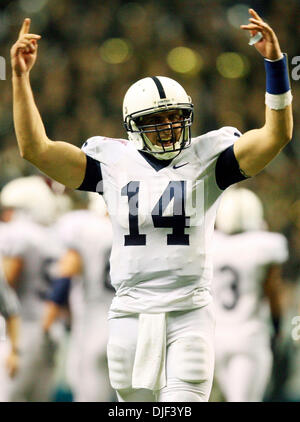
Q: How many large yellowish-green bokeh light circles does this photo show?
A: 3